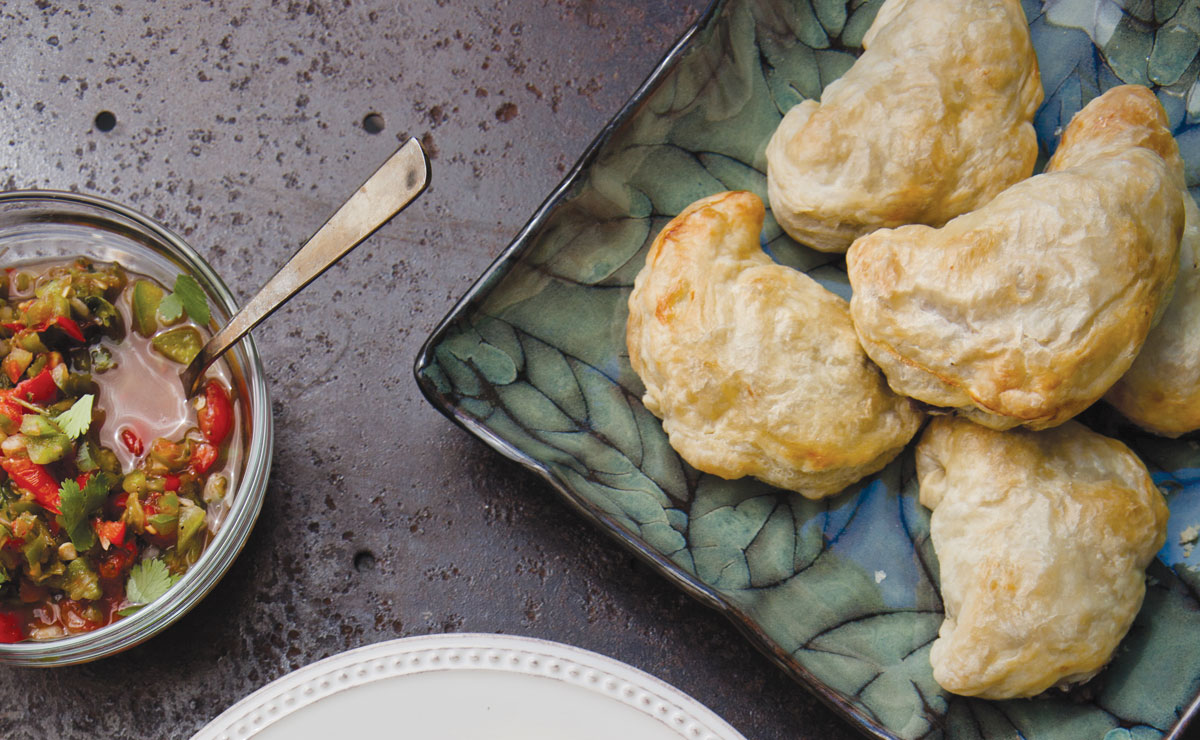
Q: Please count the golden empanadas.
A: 5